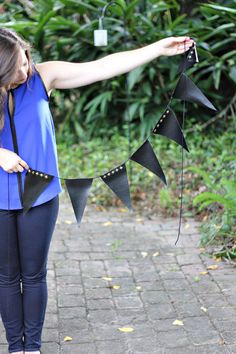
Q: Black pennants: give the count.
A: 7